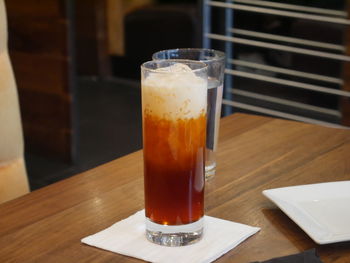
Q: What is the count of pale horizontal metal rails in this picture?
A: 8